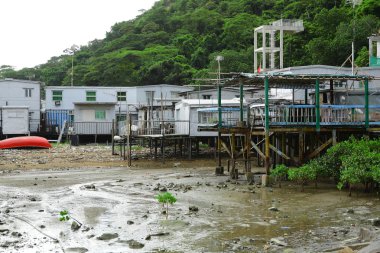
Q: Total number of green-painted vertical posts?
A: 5